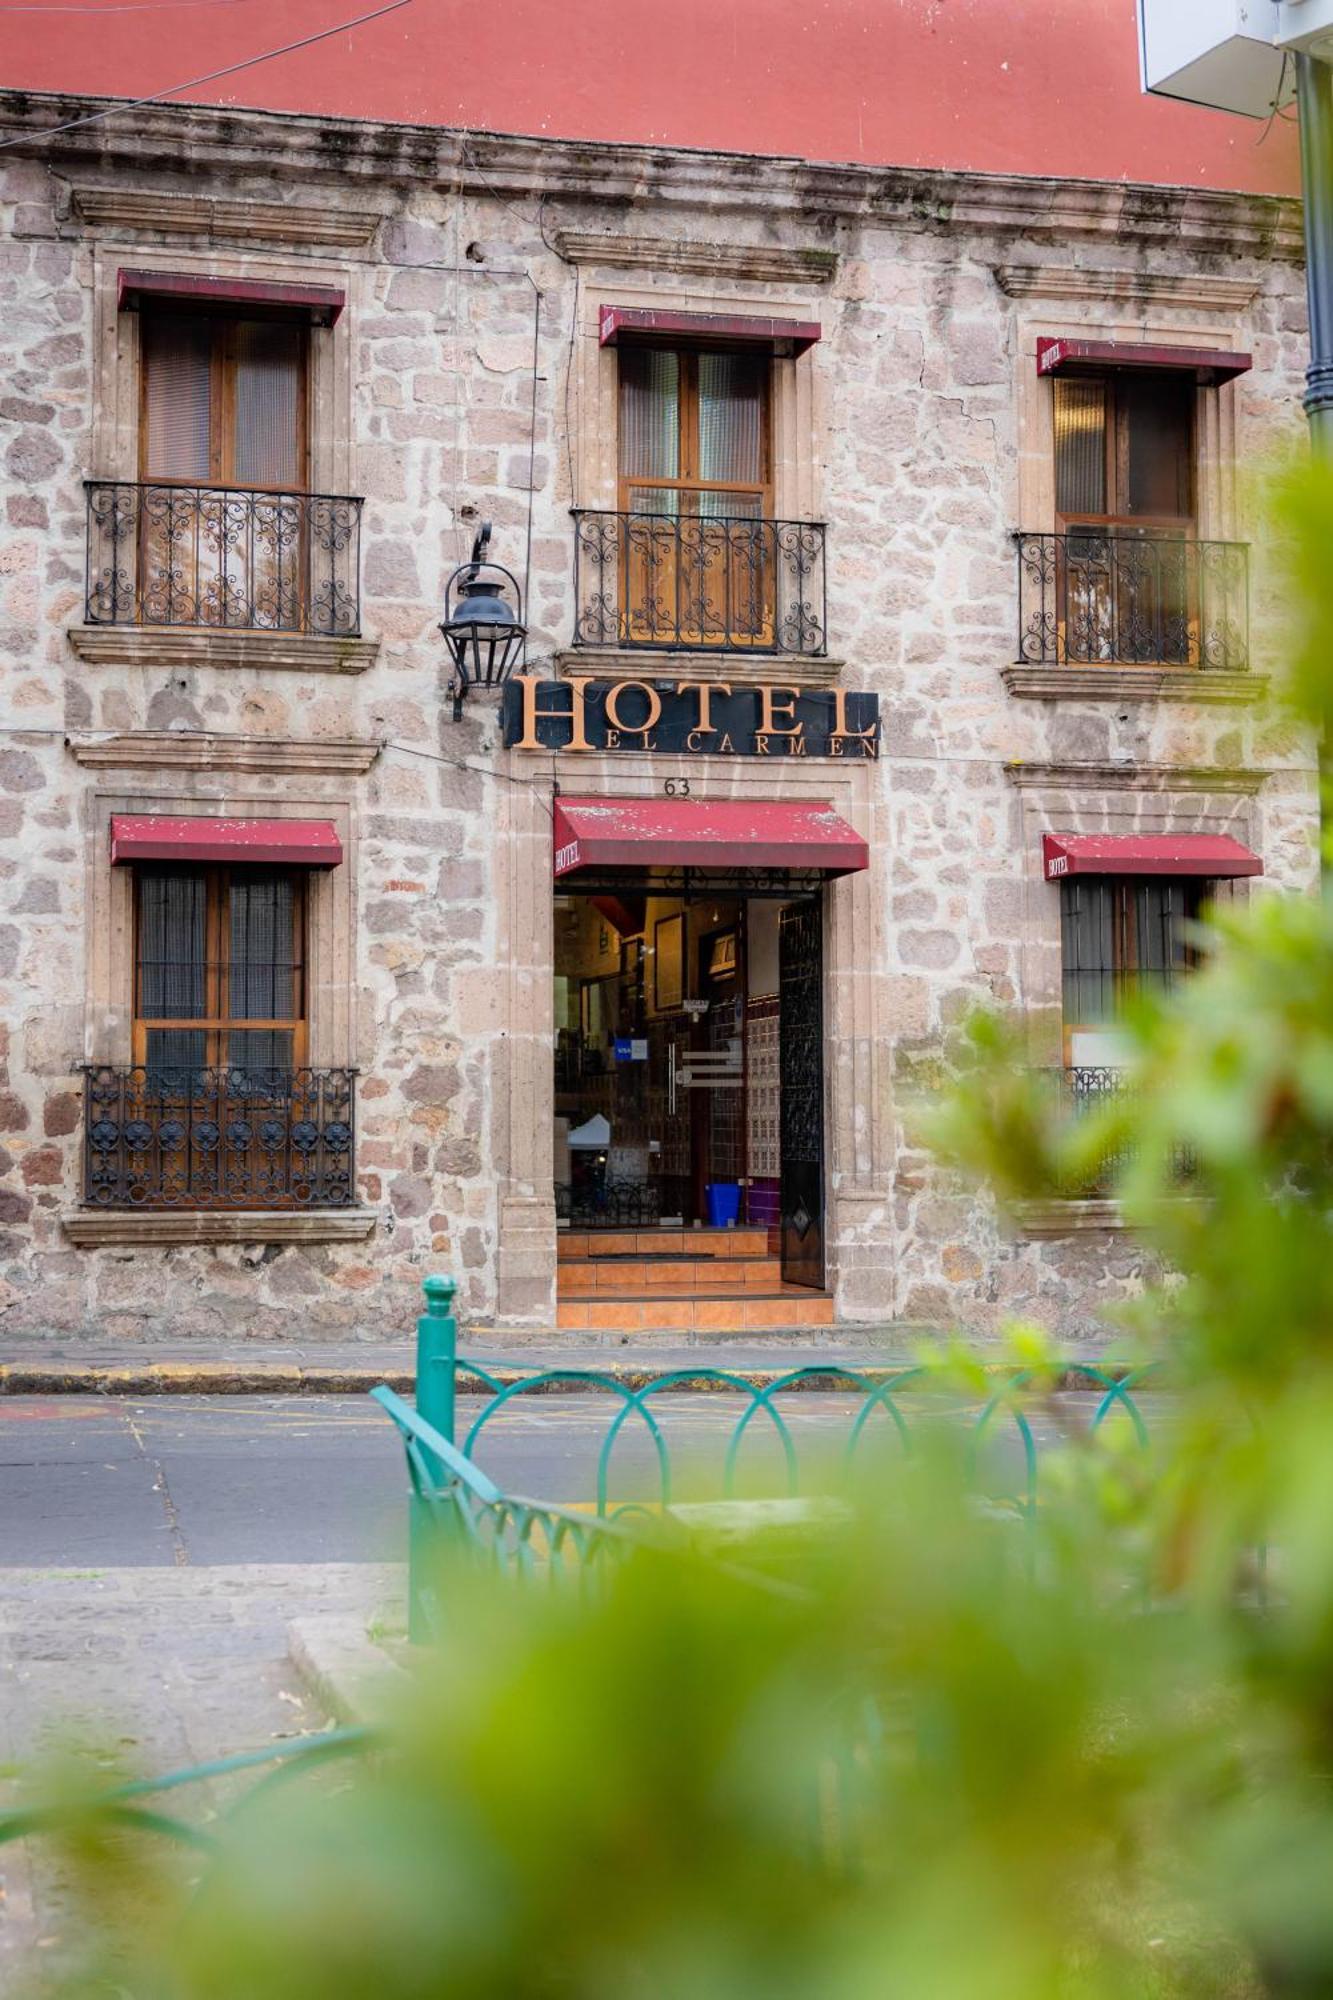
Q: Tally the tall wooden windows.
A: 5